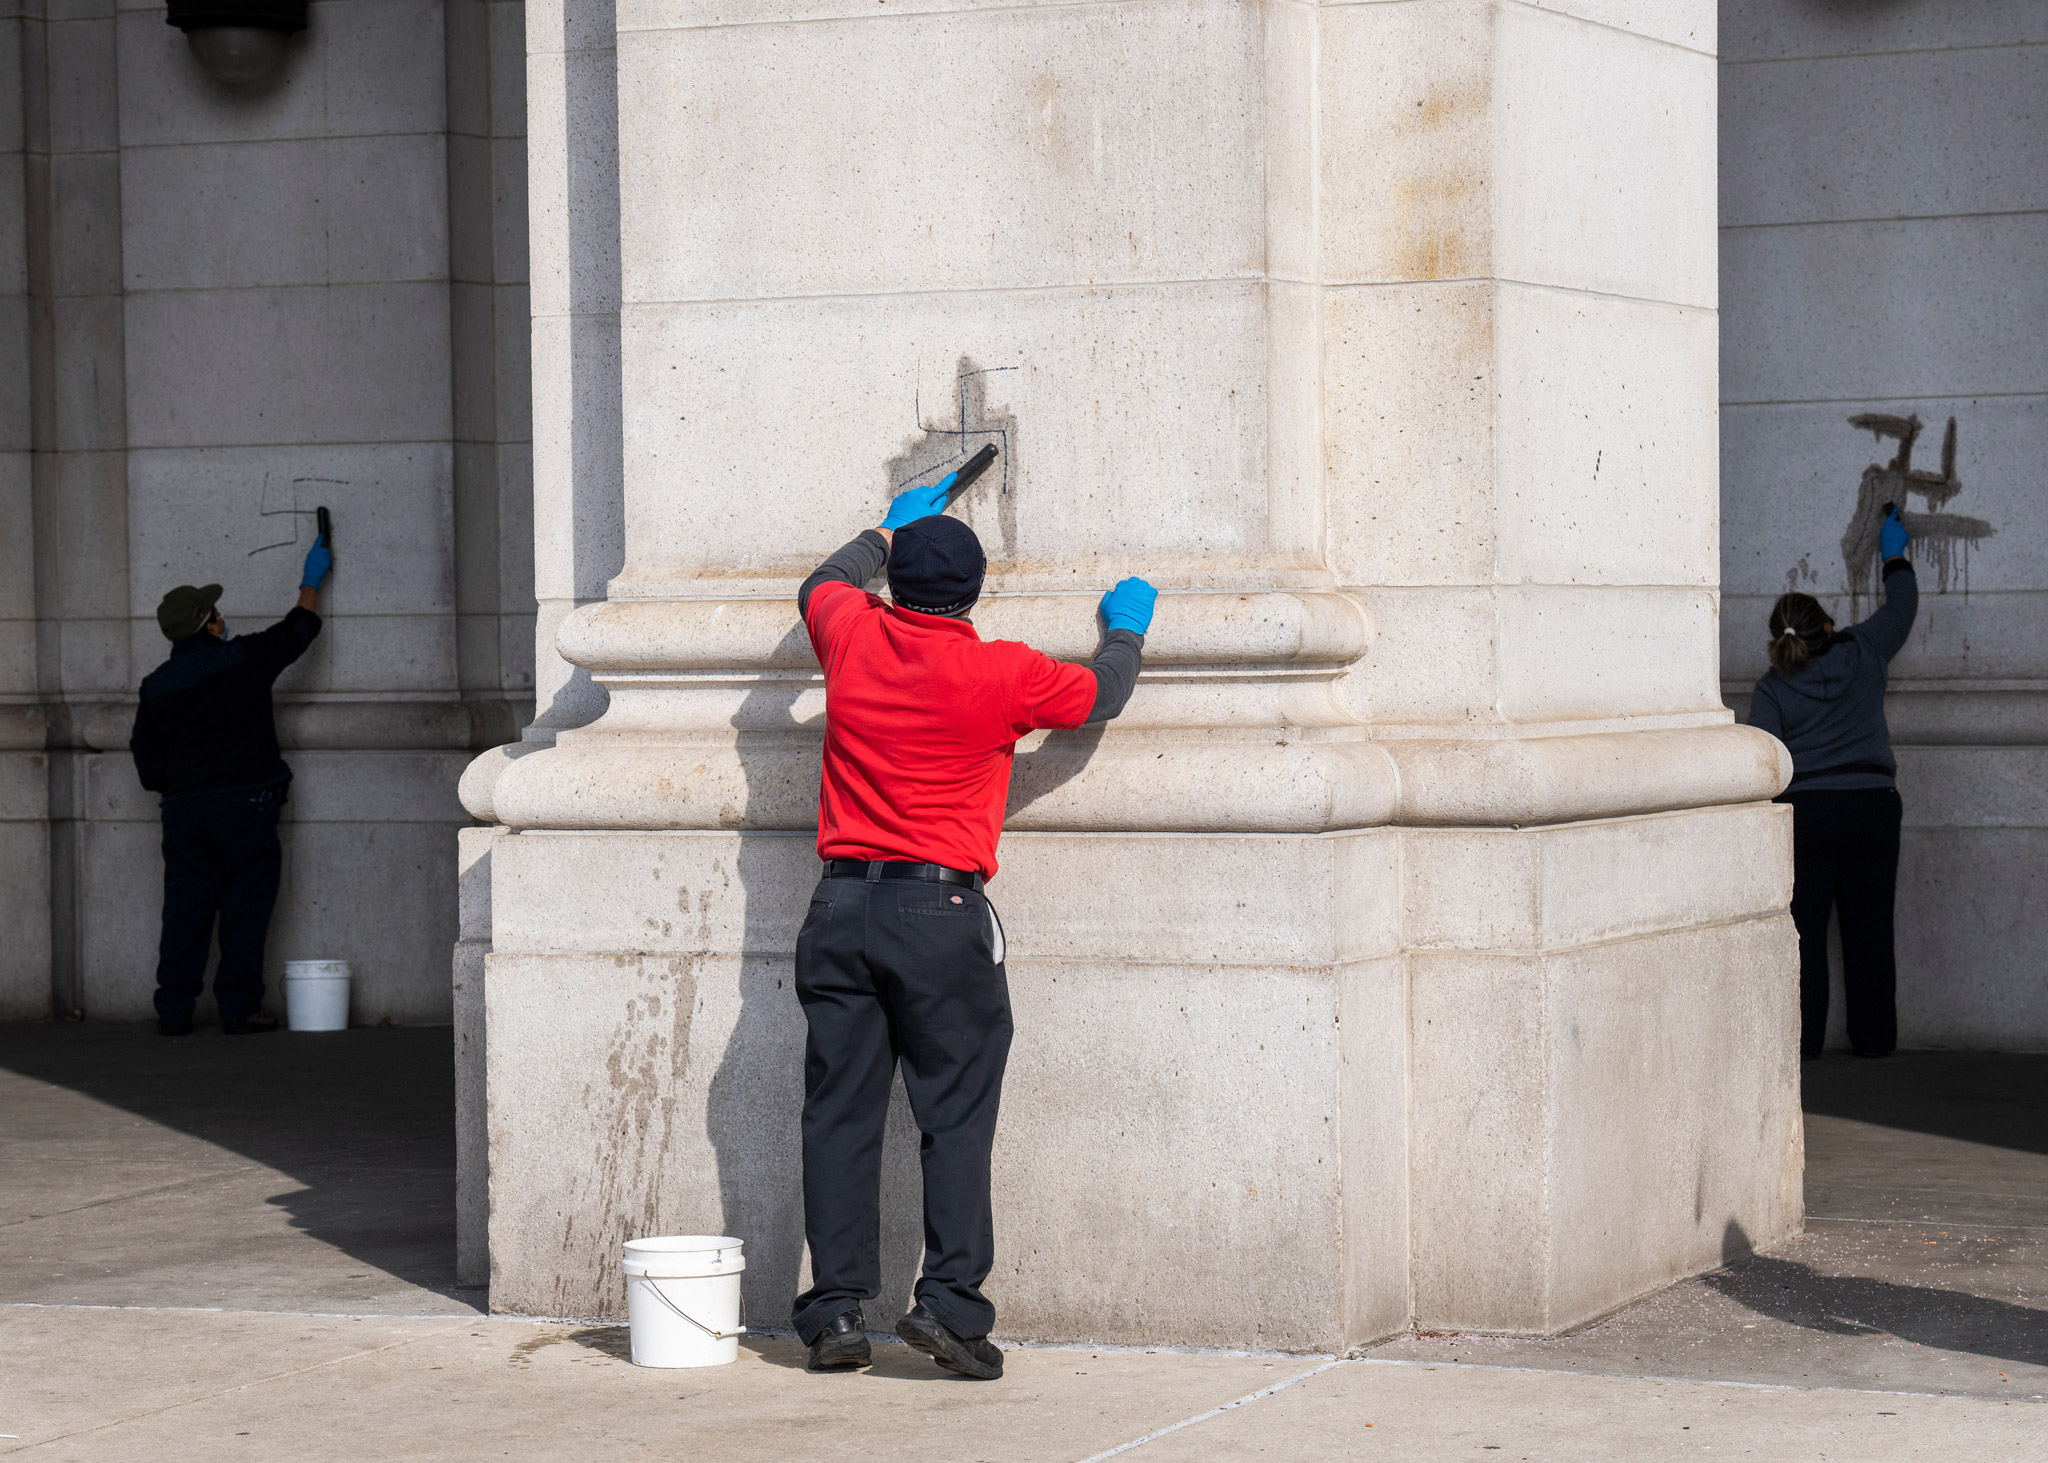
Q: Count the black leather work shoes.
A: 2